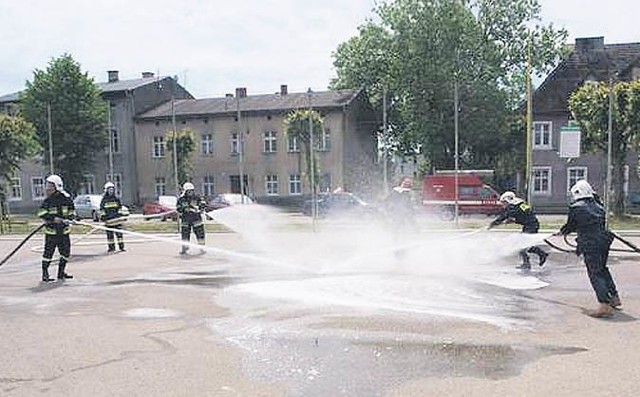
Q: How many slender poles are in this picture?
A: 9